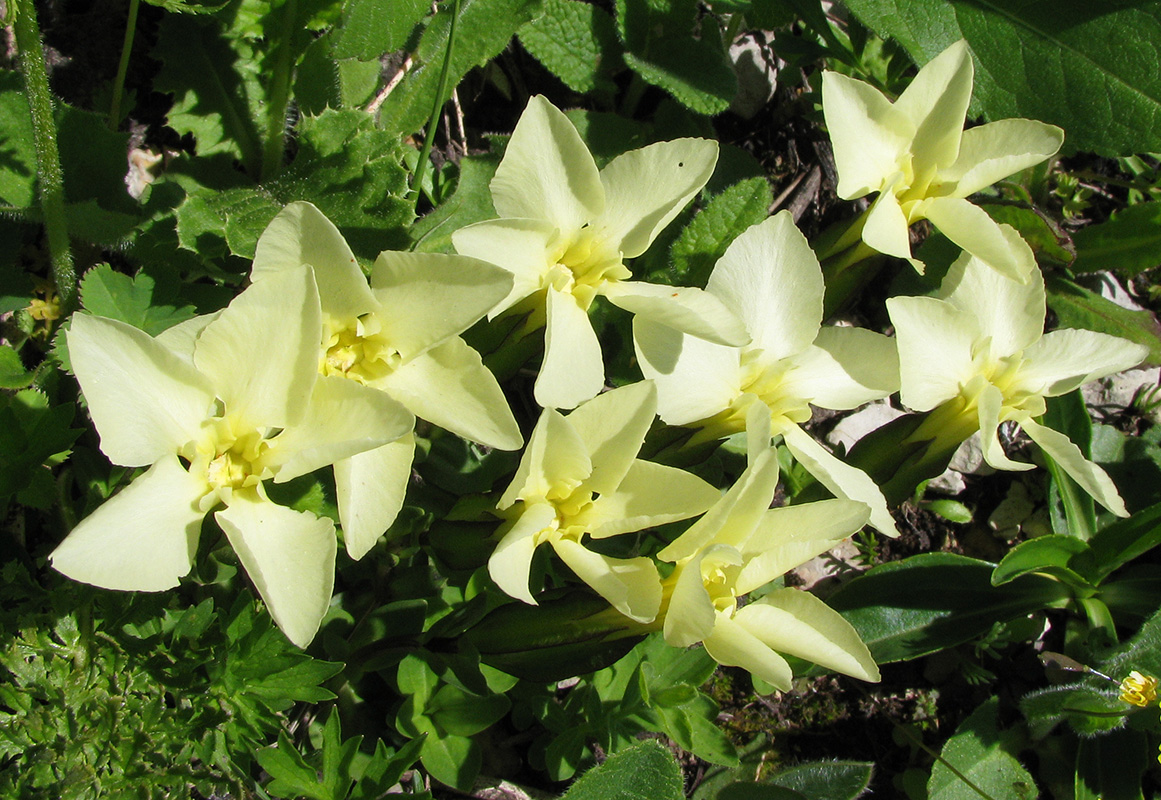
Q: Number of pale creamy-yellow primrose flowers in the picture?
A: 8